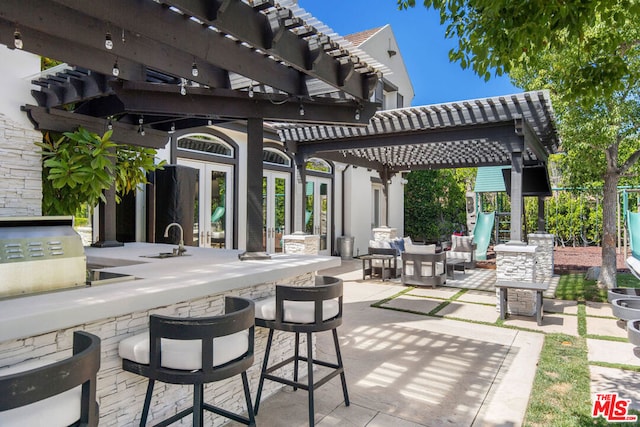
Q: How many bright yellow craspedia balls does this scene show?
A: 0